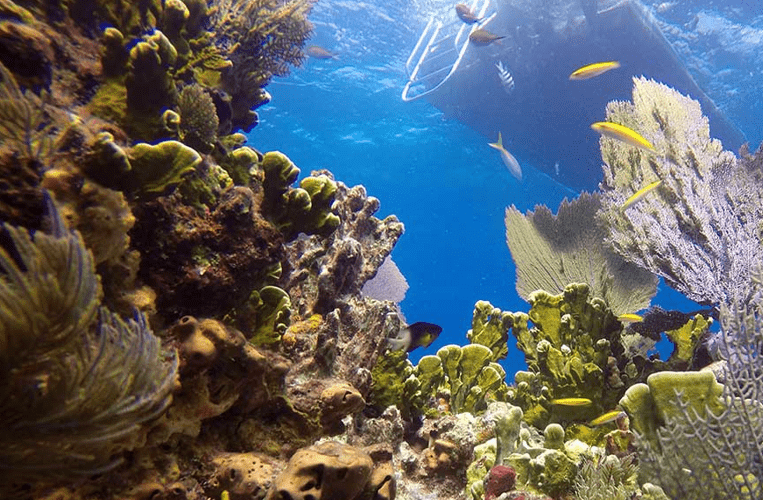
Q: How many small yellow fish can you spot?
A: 6